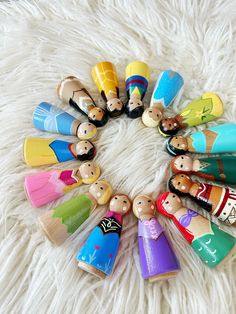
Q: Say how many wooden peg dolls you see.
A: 15